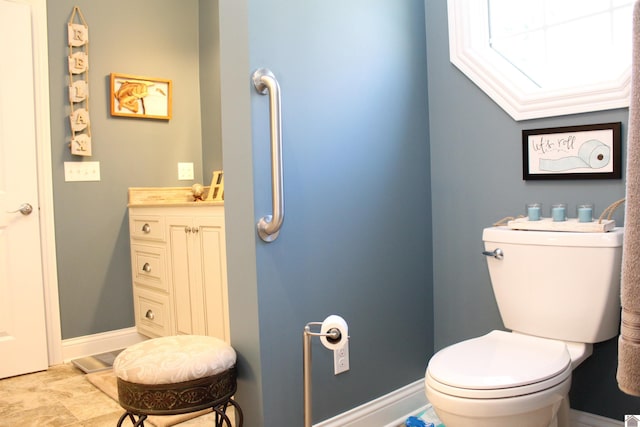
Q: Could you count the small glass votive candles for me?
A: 3